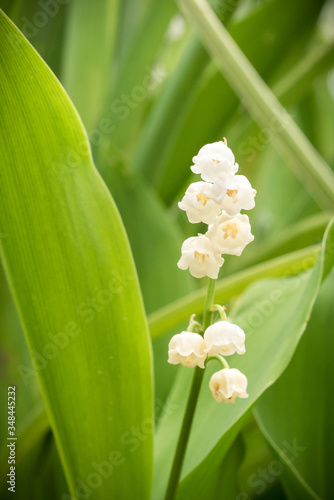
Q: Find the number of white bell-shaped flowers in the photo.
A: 8